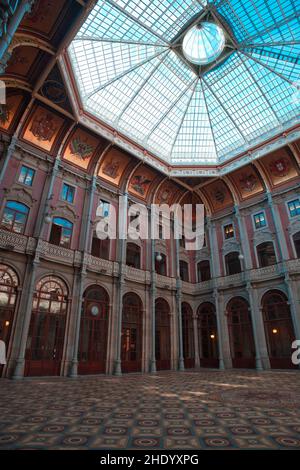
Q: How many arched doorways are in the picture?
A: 9